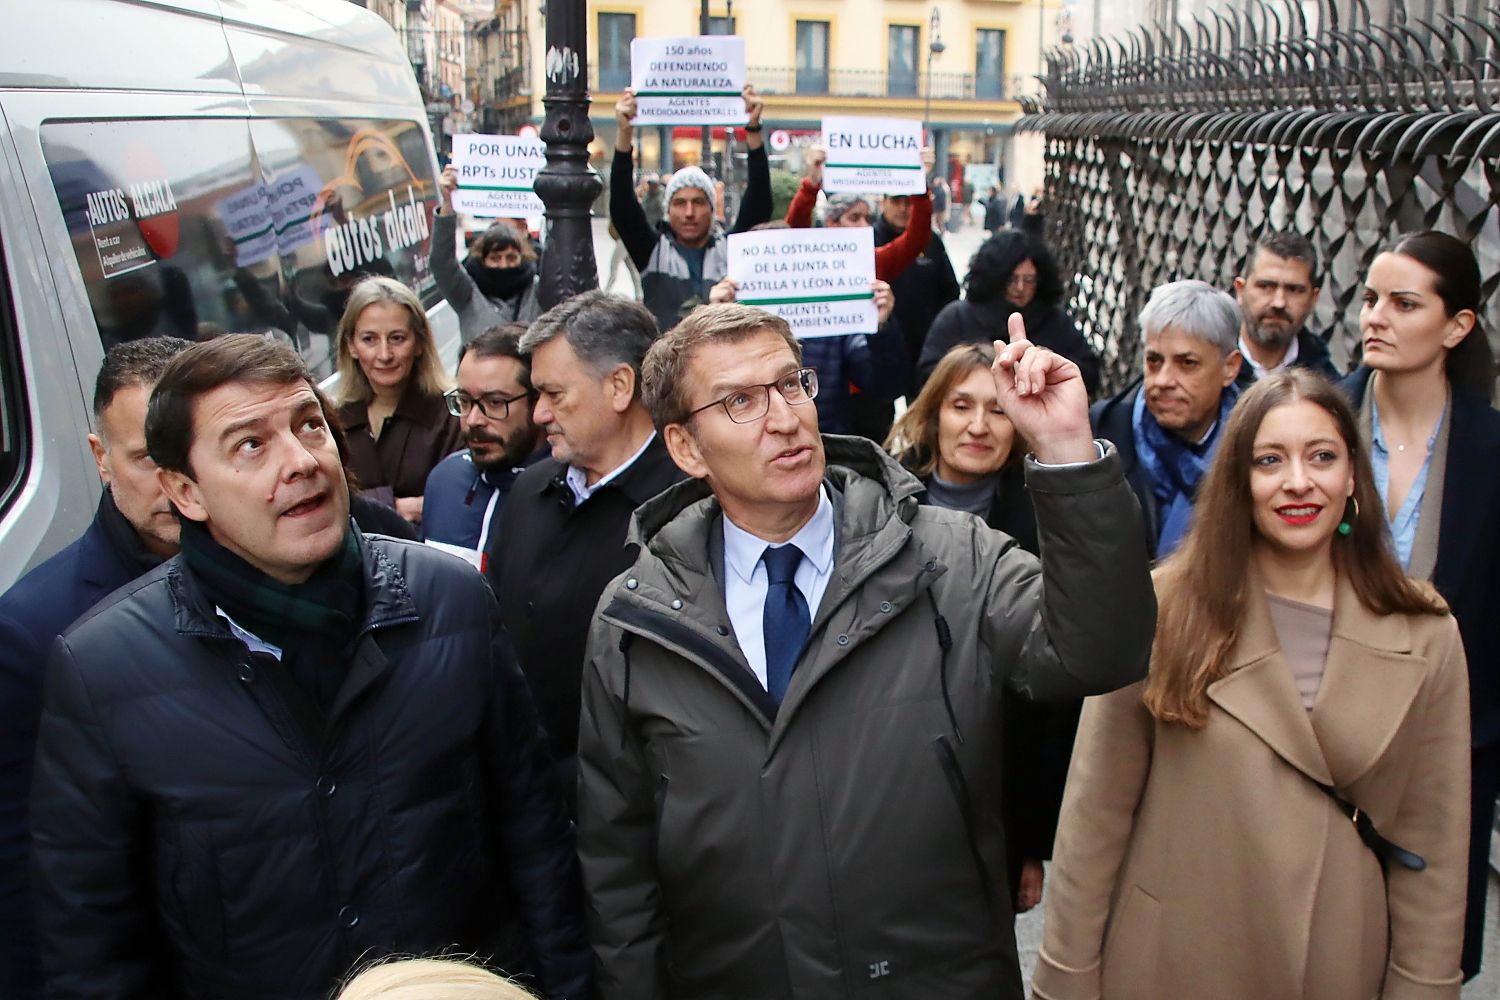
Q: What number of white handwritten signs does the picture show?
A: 4